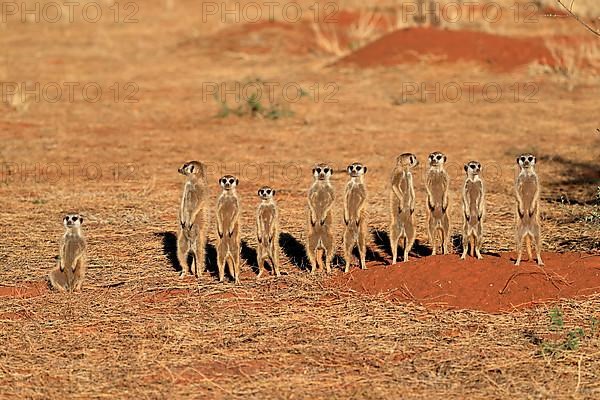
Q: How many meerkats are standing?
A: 9